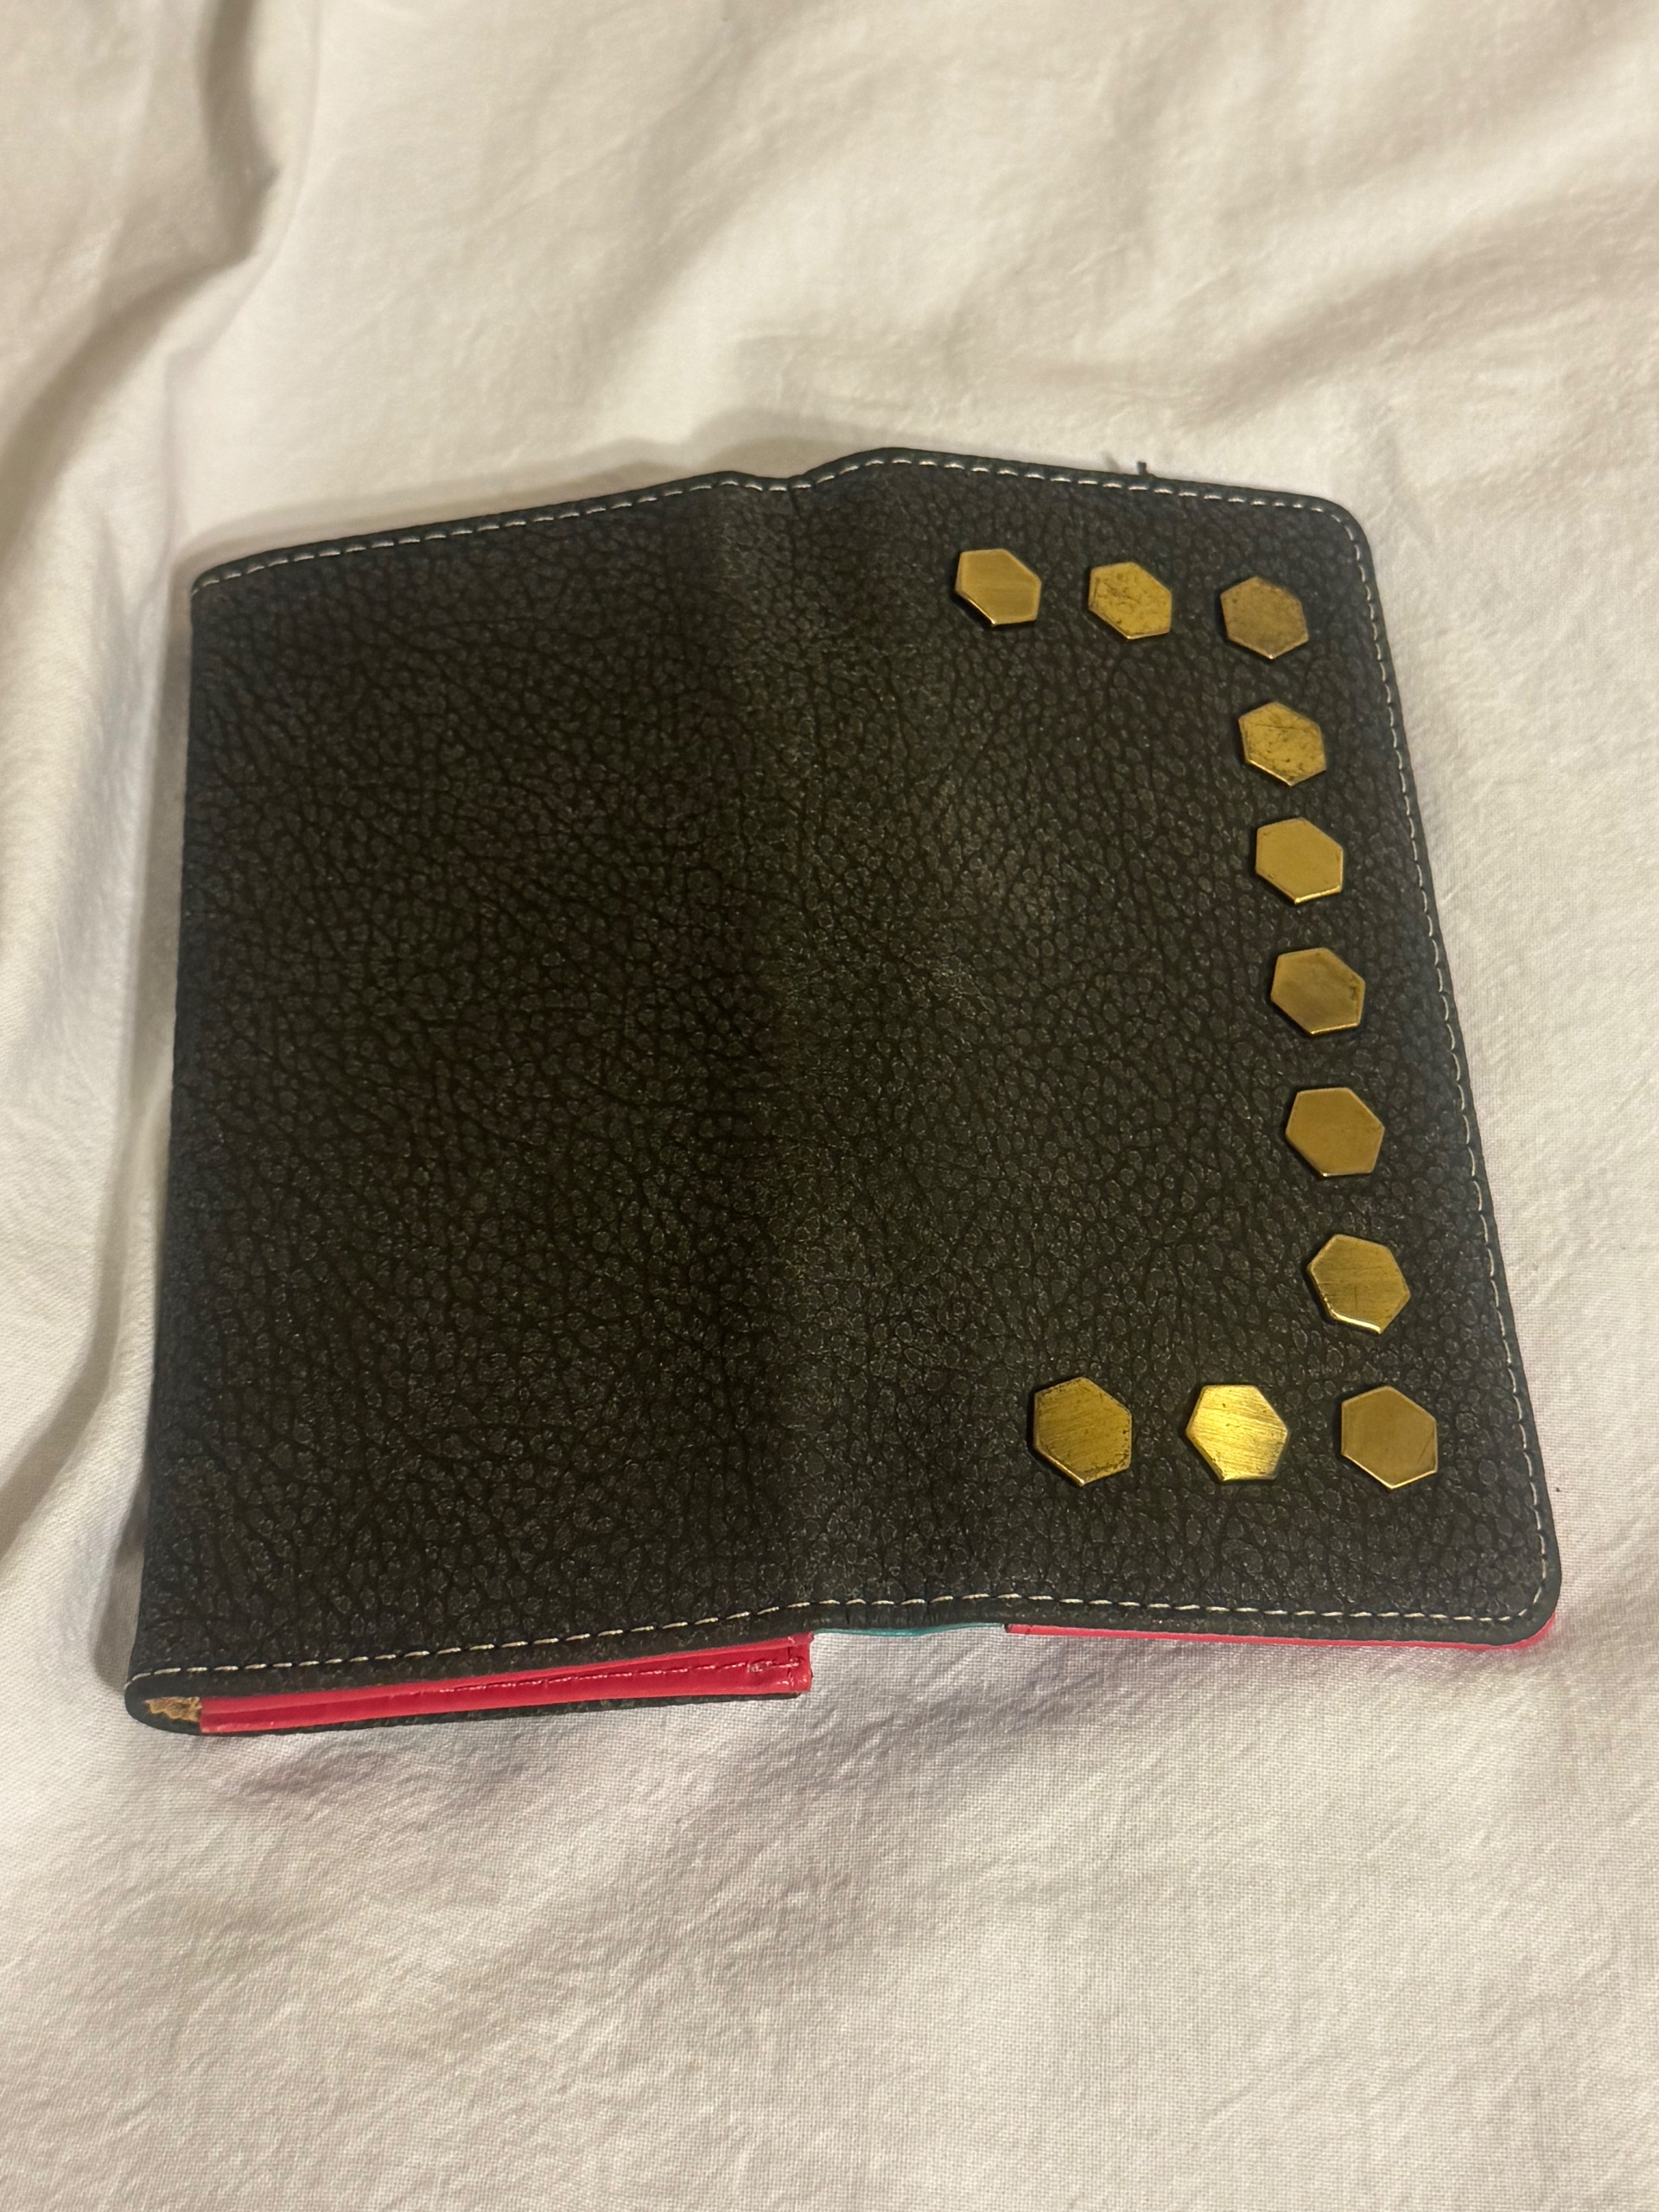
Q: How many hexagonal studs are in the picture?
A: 11